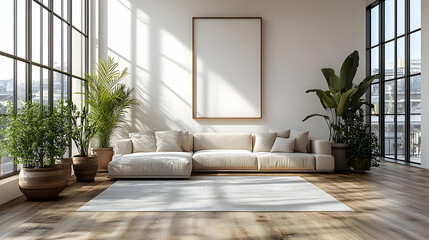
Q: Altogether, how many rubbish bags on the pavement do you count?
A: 0